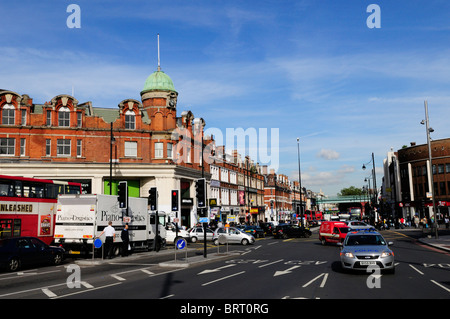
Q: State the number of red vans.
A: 1